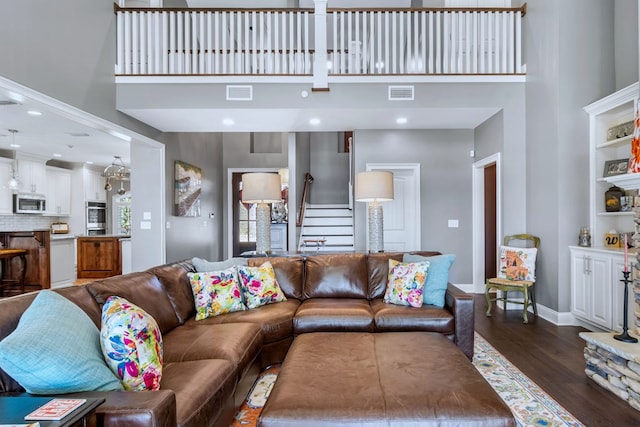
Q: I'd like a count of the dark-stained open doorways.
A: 1